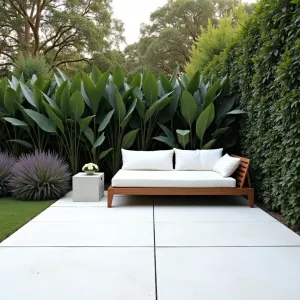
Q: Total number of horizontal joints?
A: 3